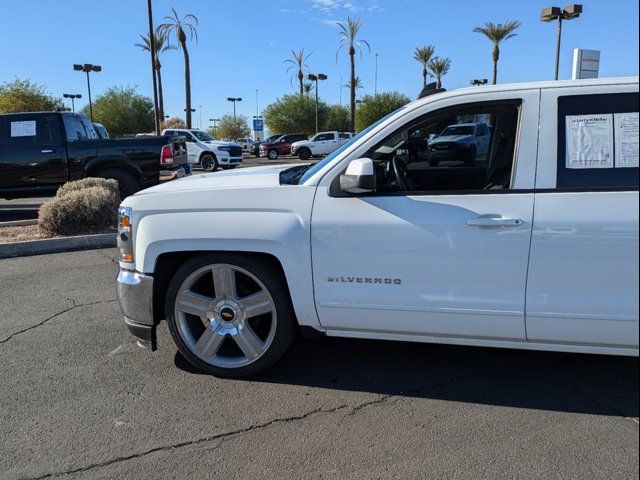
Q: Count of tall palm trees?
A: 7